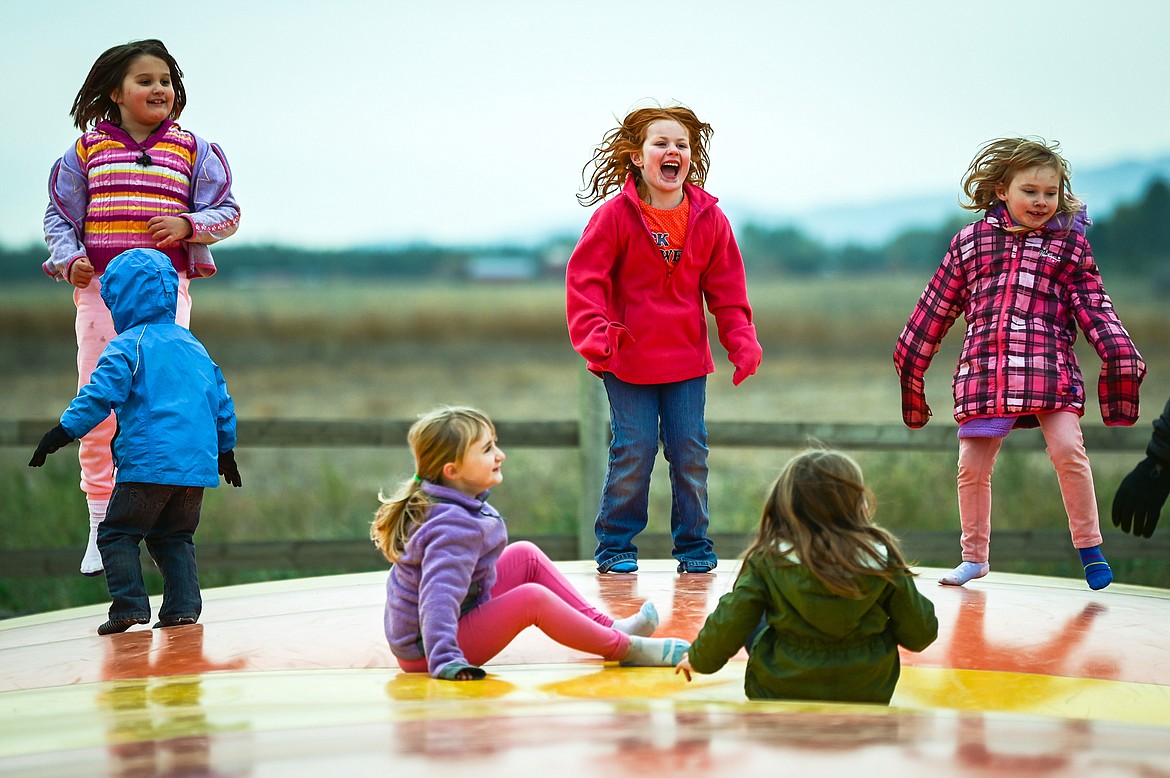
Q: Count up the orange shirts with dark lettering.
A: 1